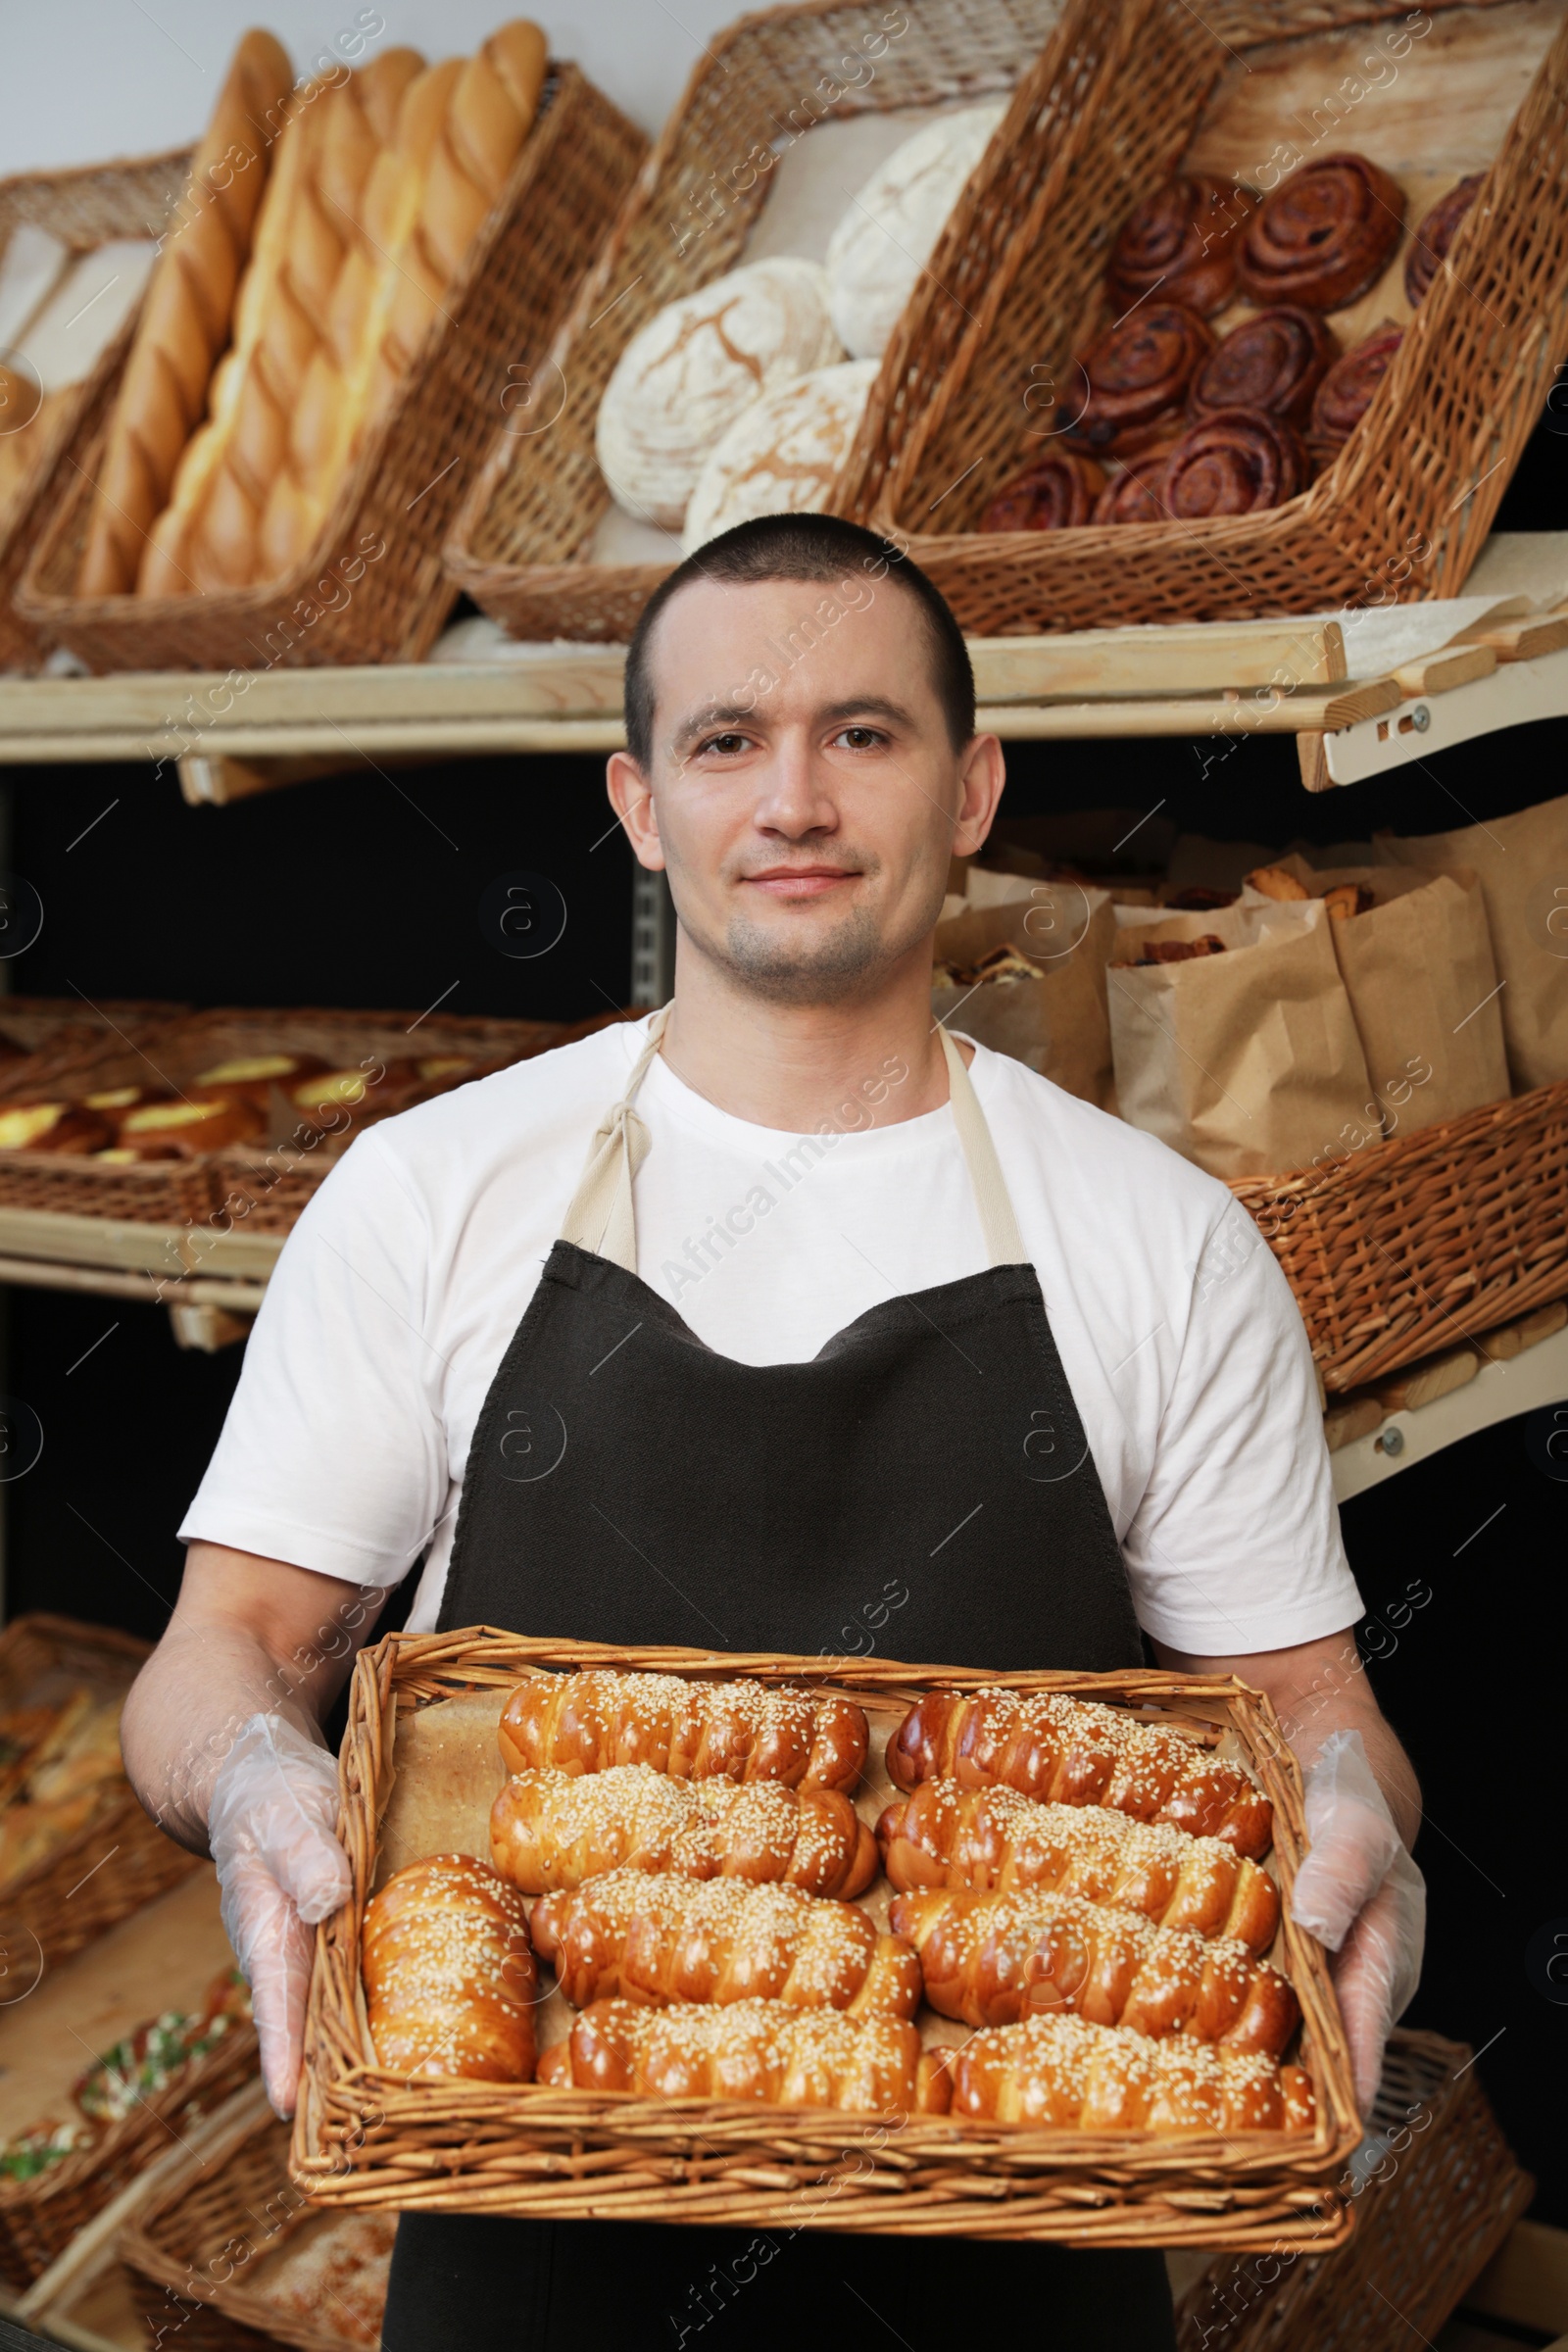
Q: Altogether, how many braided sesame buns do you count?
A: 9